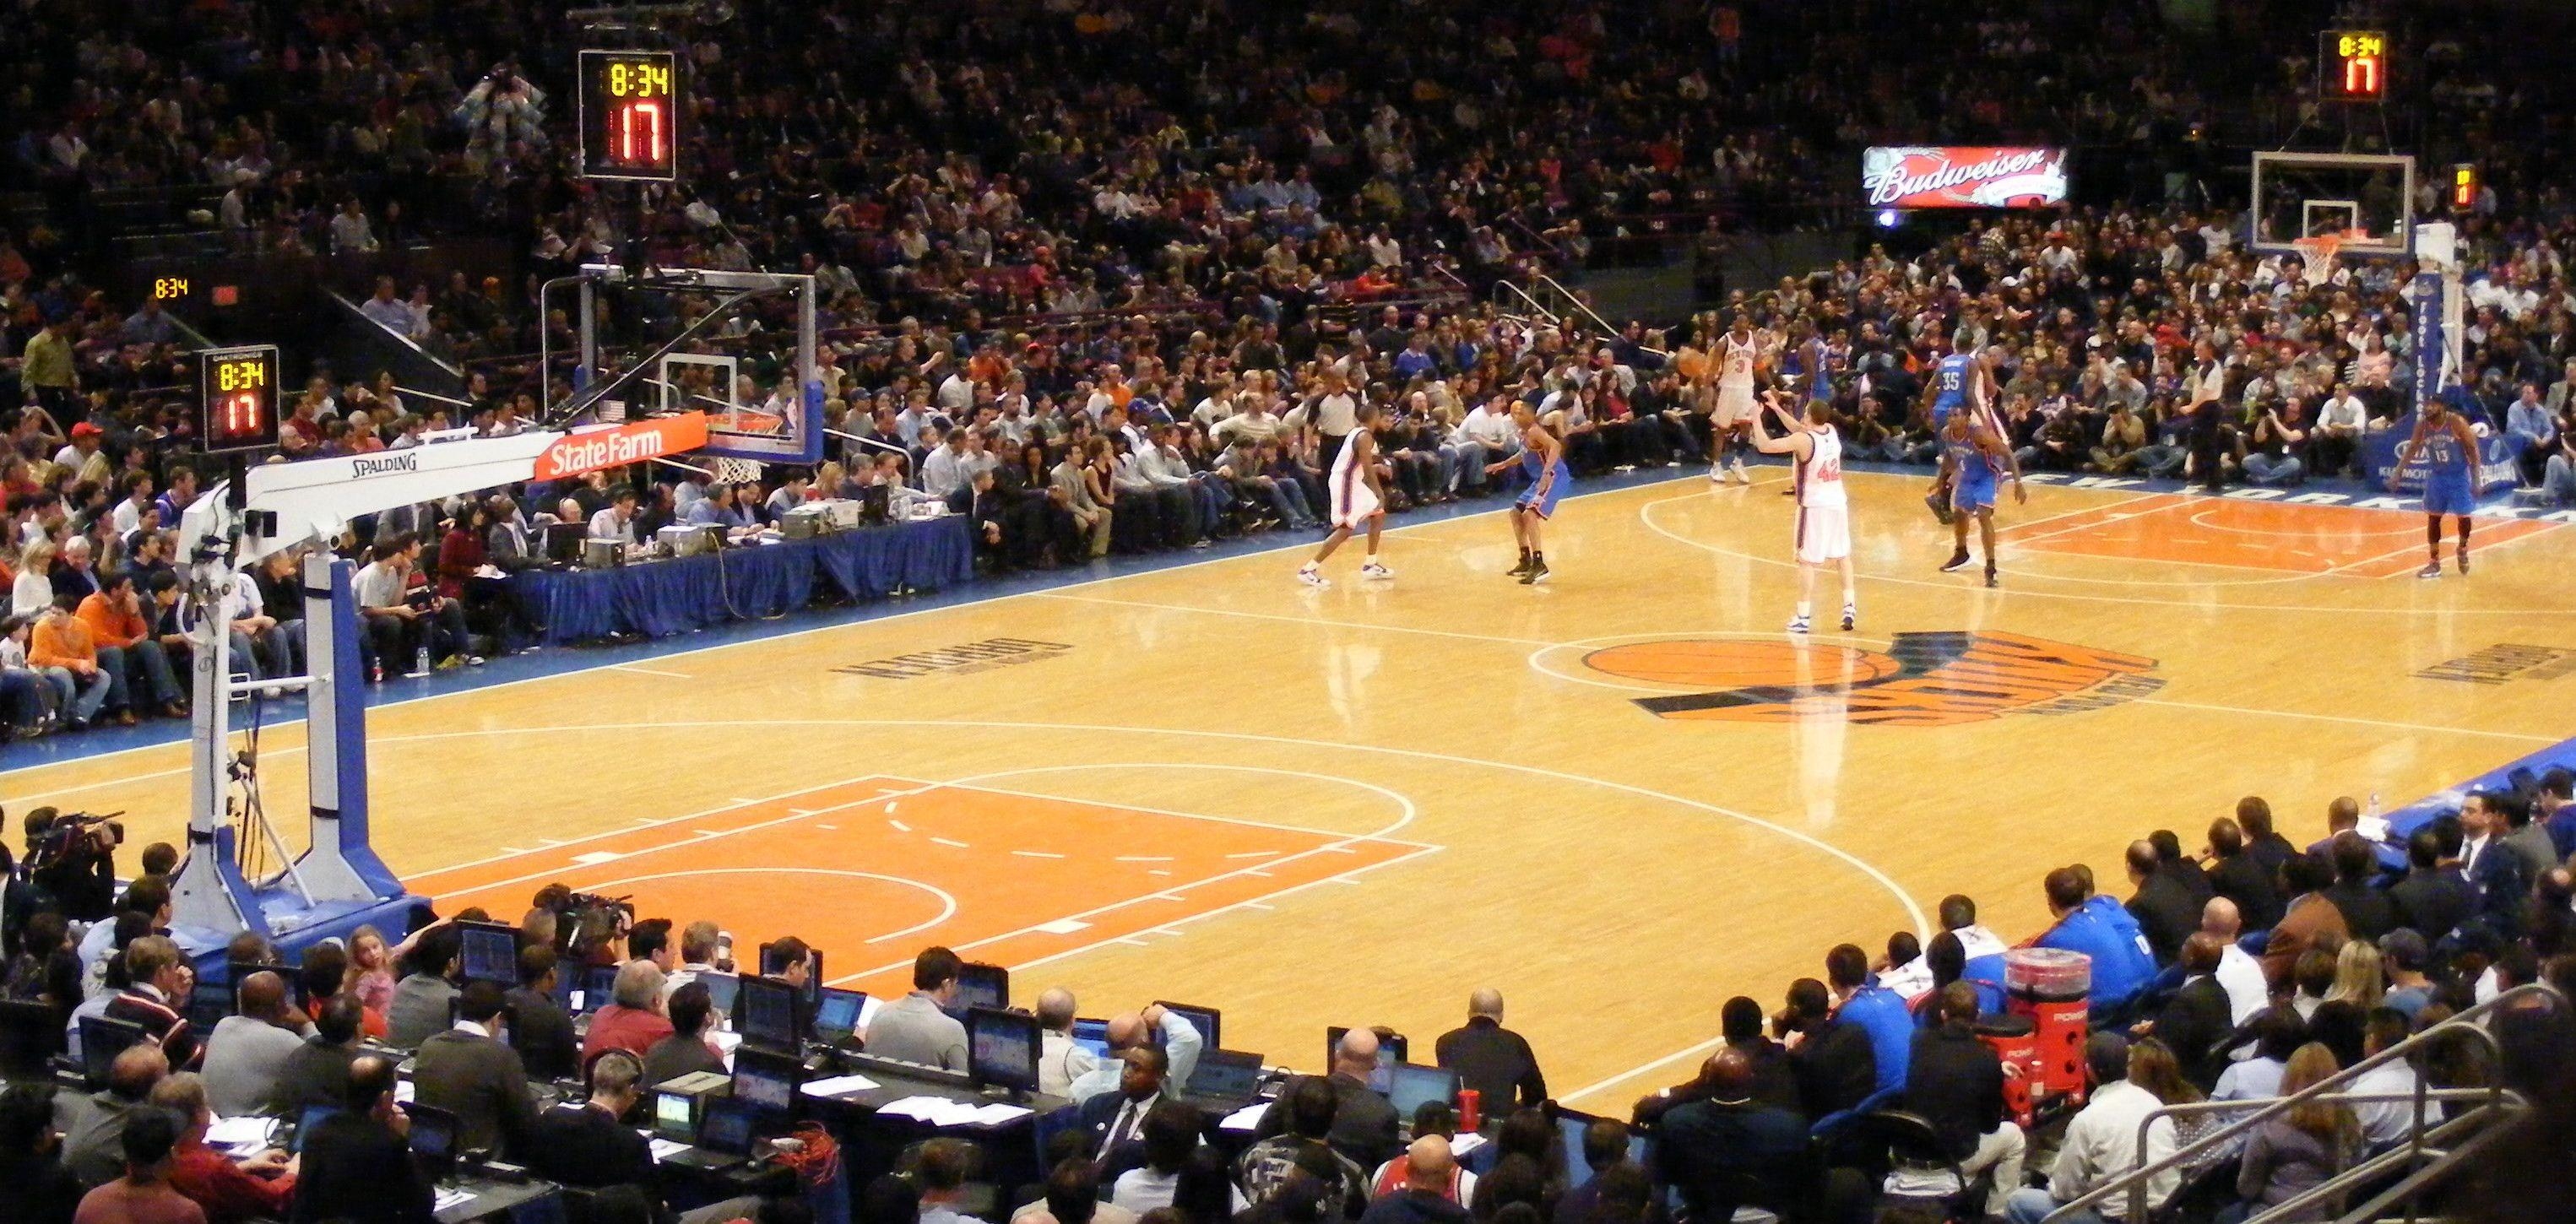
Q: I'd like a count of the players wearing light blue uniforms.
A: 5